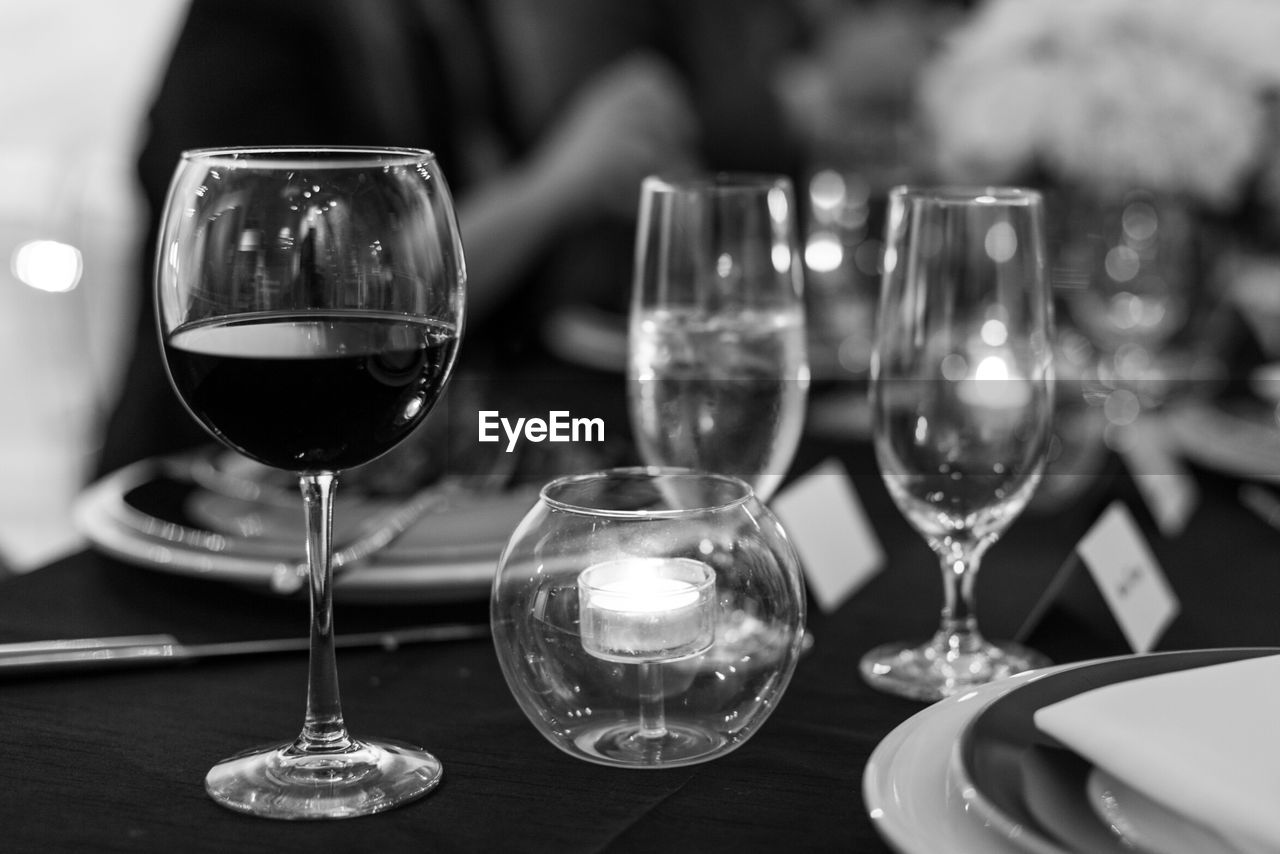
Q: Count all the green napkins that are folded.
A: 0